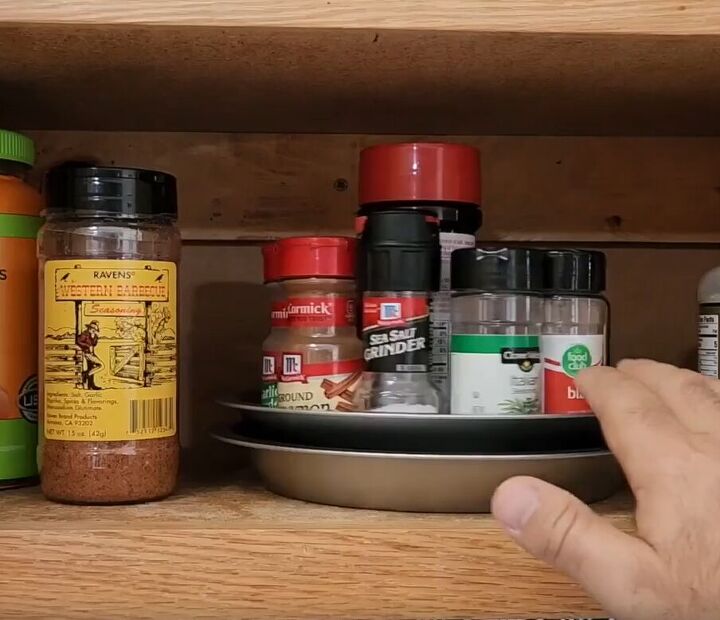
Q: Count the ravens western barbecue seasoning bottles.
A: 1